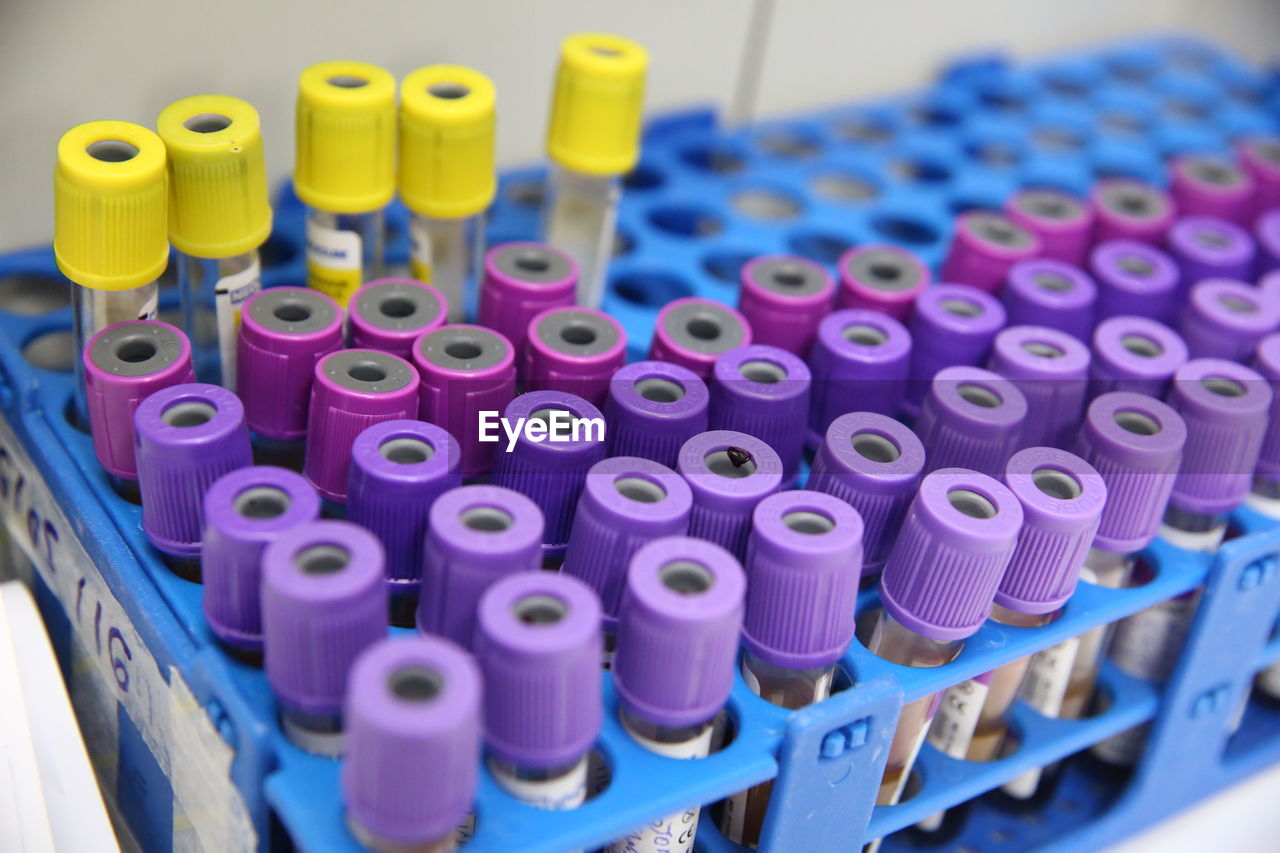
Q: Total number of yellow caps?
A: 5